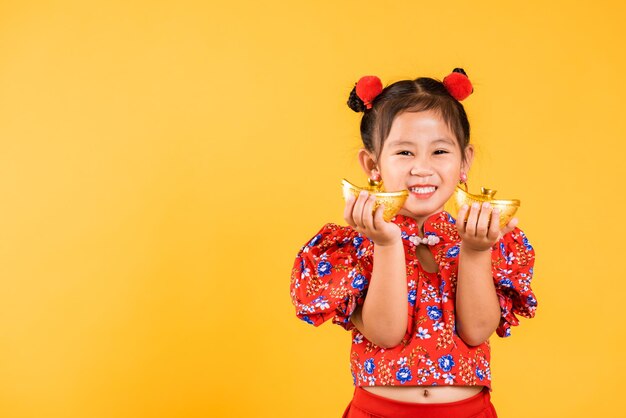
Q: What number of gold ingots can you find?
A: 2